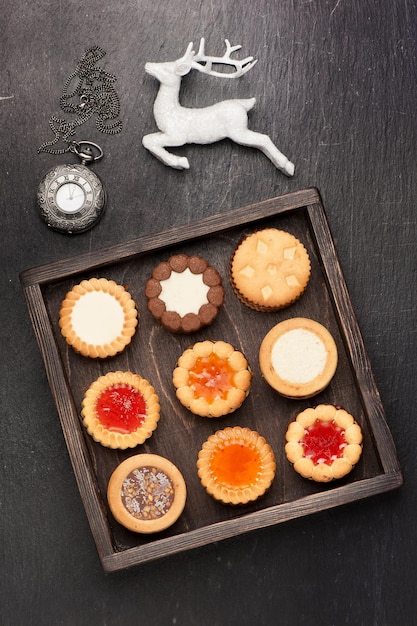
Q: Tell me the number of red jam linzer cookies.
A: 2